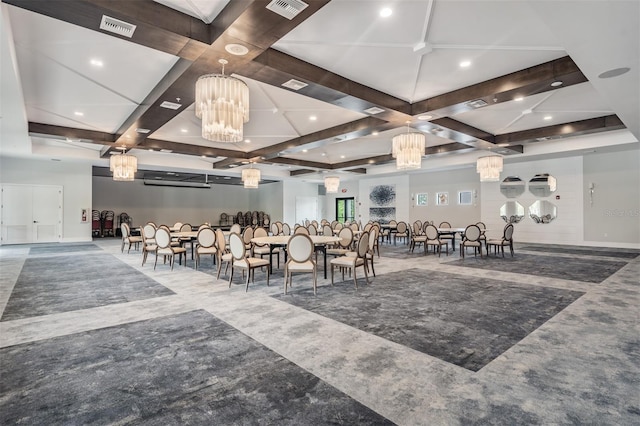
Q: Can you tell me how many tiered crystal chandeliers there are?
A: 6